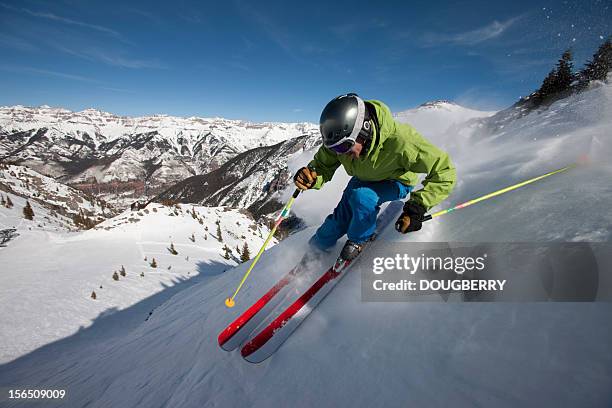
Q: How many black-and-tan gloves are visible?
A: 2